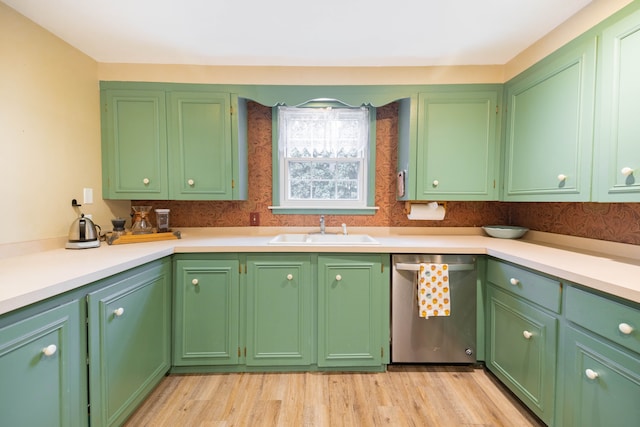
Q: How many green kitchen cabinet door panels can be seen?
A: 12